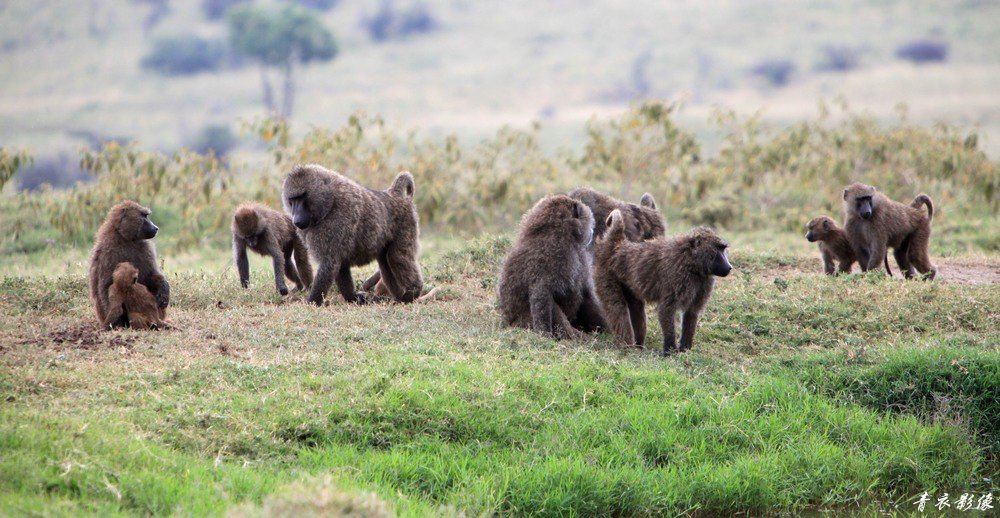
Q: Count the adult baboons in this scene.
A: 6